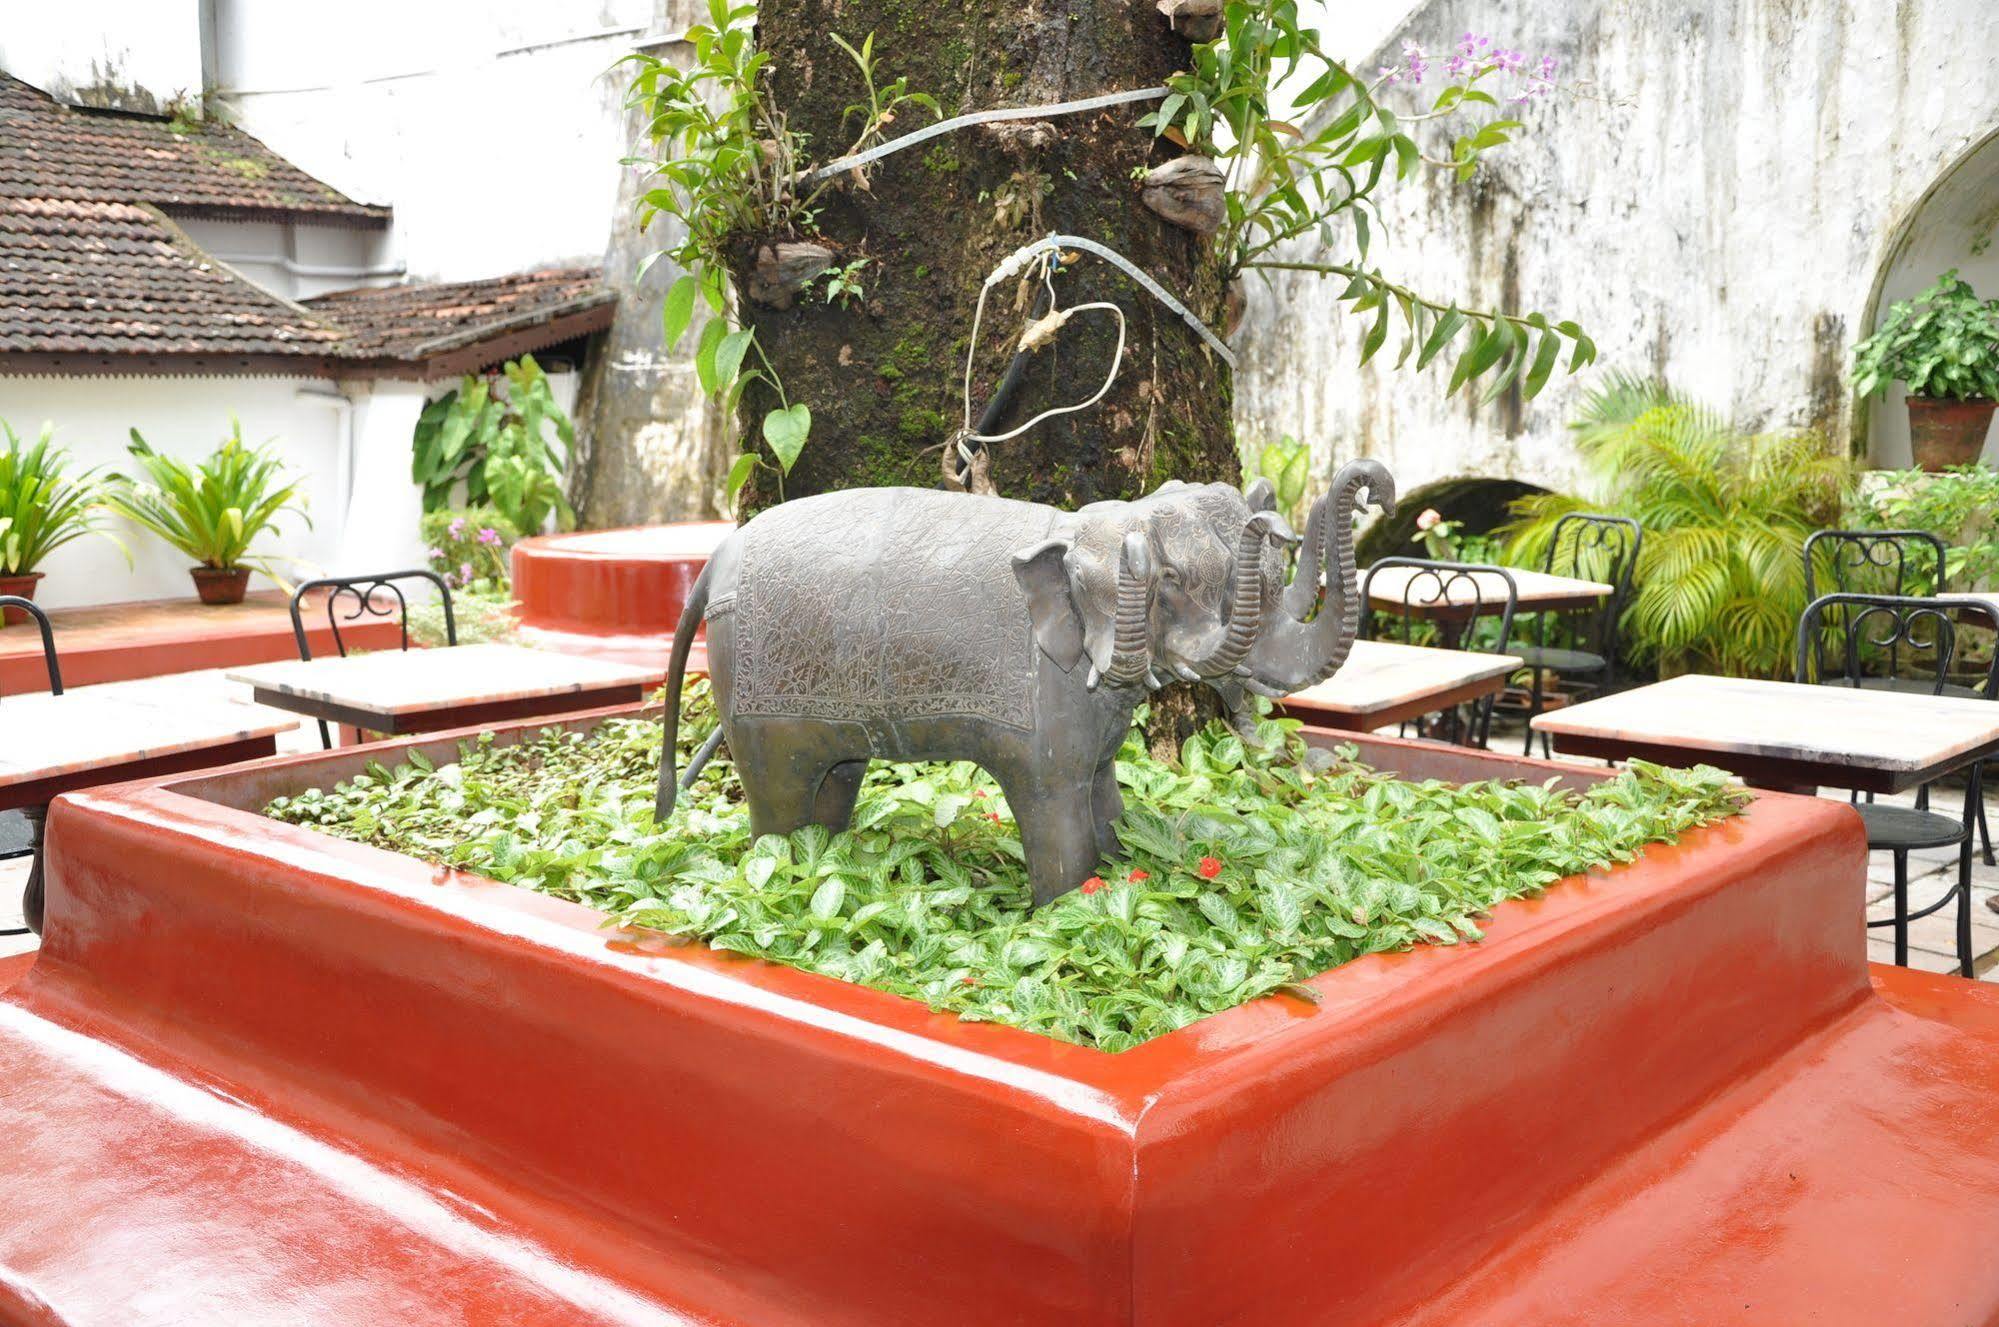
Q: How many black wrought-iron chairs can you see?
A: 6